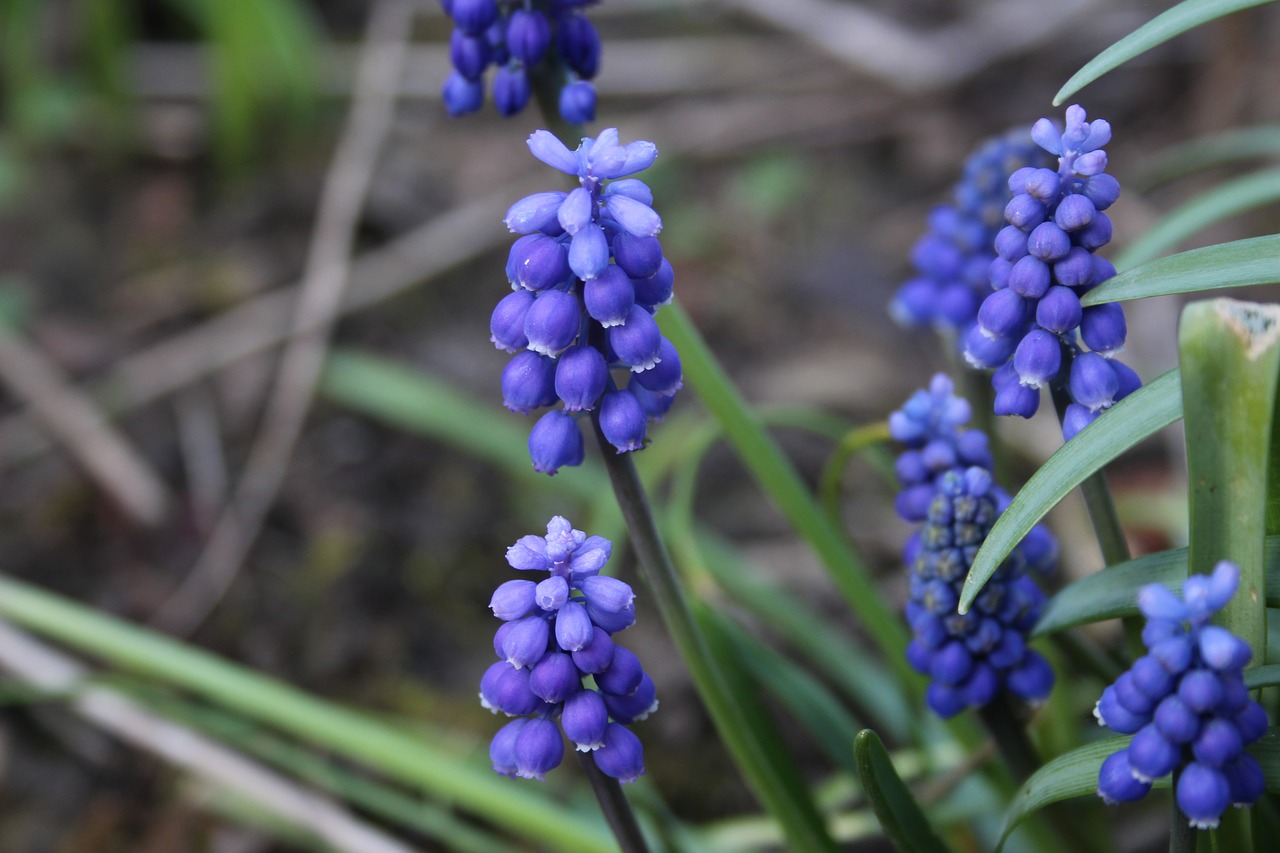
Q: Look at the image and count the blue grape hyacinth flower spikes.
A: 8